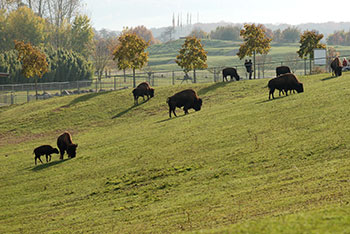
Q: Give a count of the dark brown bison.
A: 8